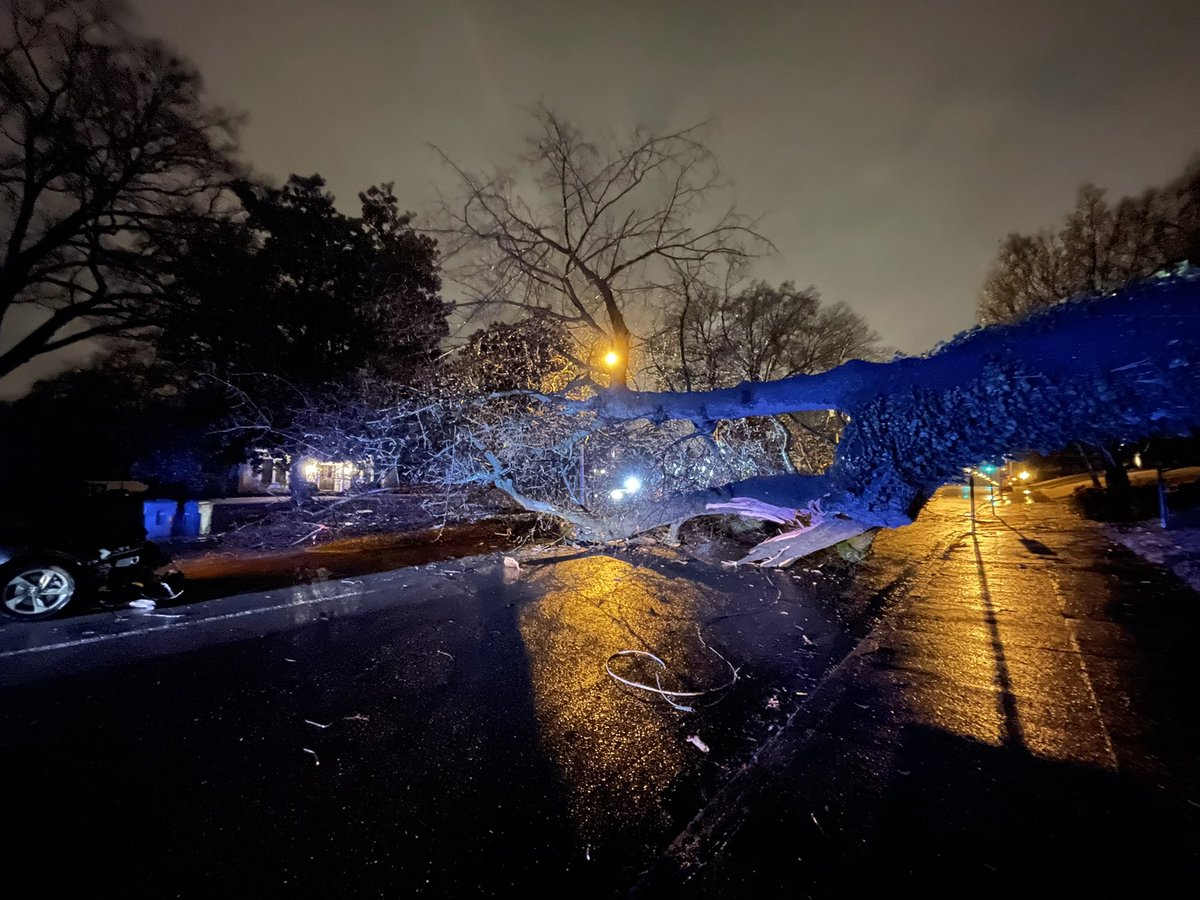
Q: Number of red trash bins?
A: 0